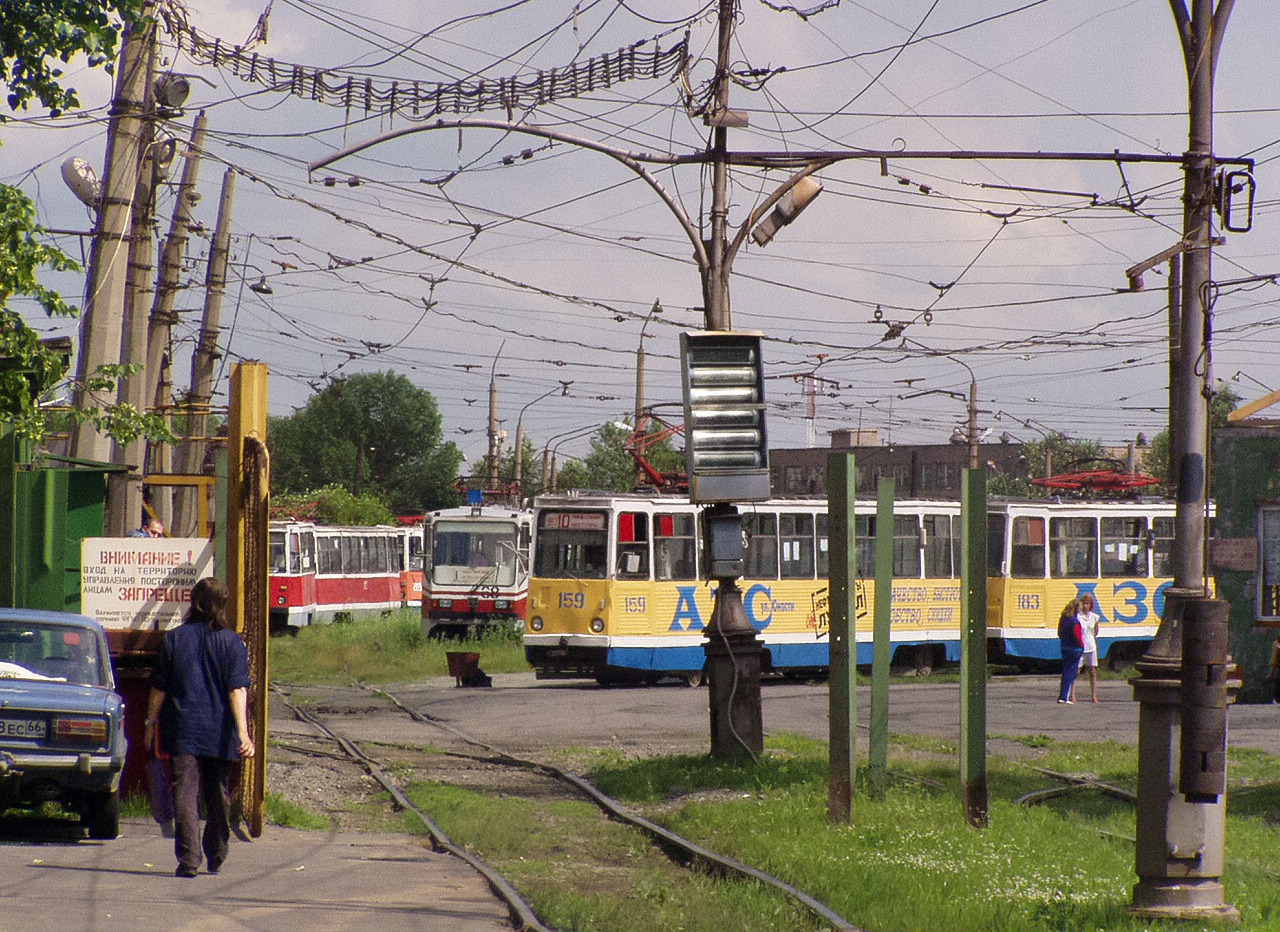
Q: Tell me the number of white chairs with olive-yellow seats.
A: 0